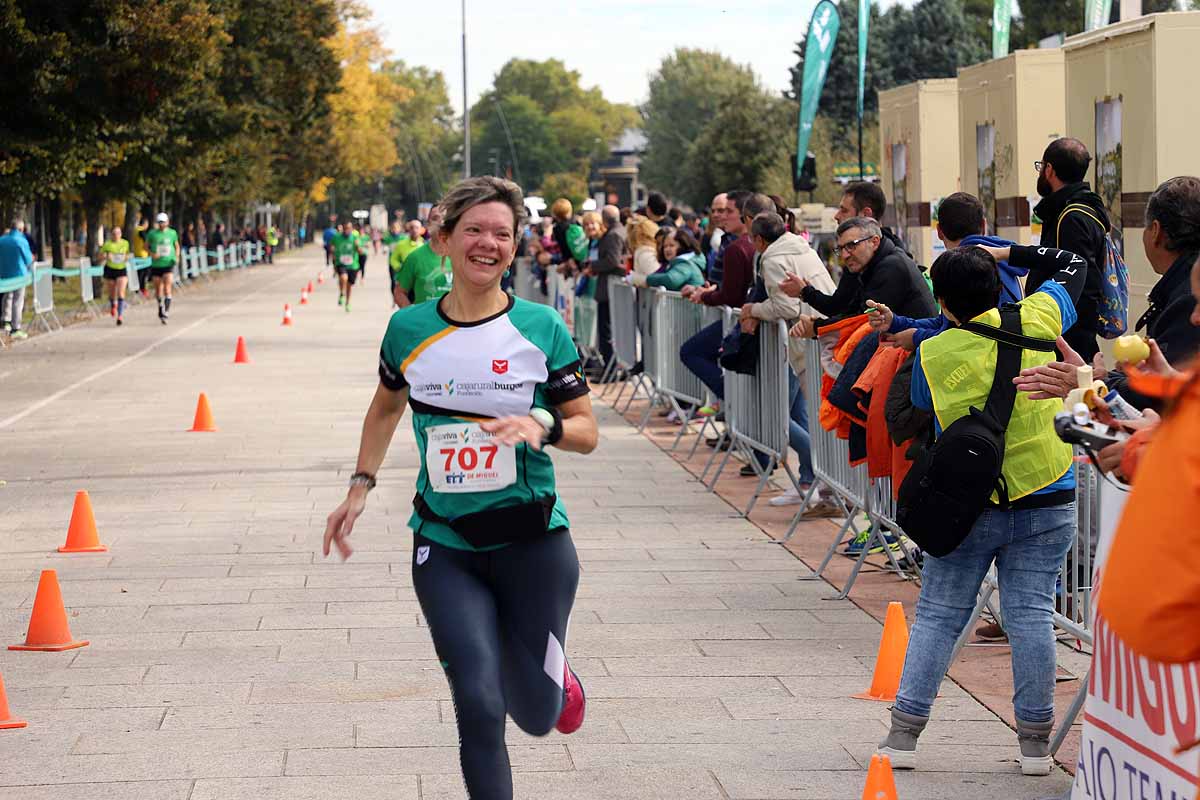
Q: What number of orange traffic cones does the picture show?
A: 11